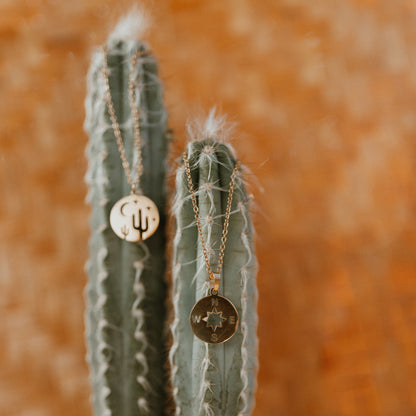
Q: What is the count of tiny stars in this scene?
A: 3